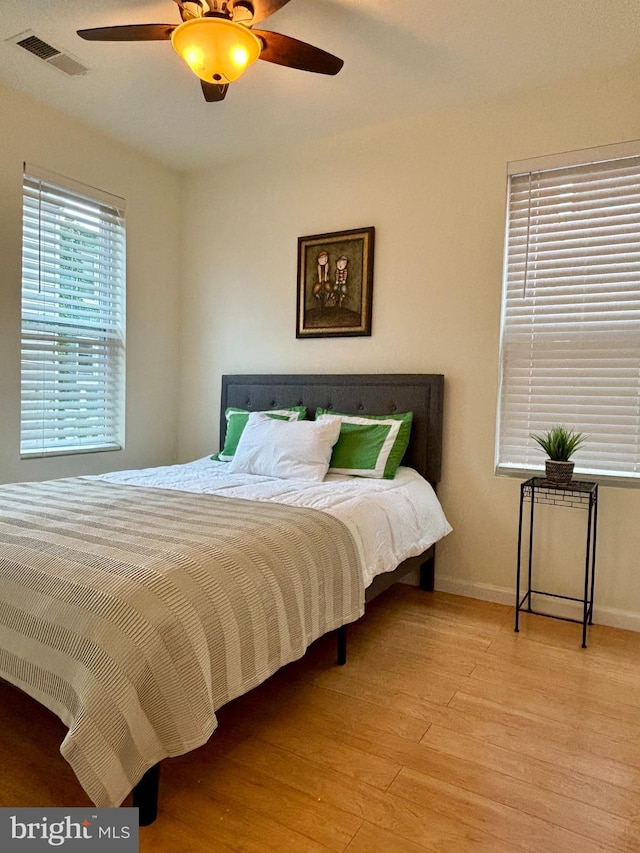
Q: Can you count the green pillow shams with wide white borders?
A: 2